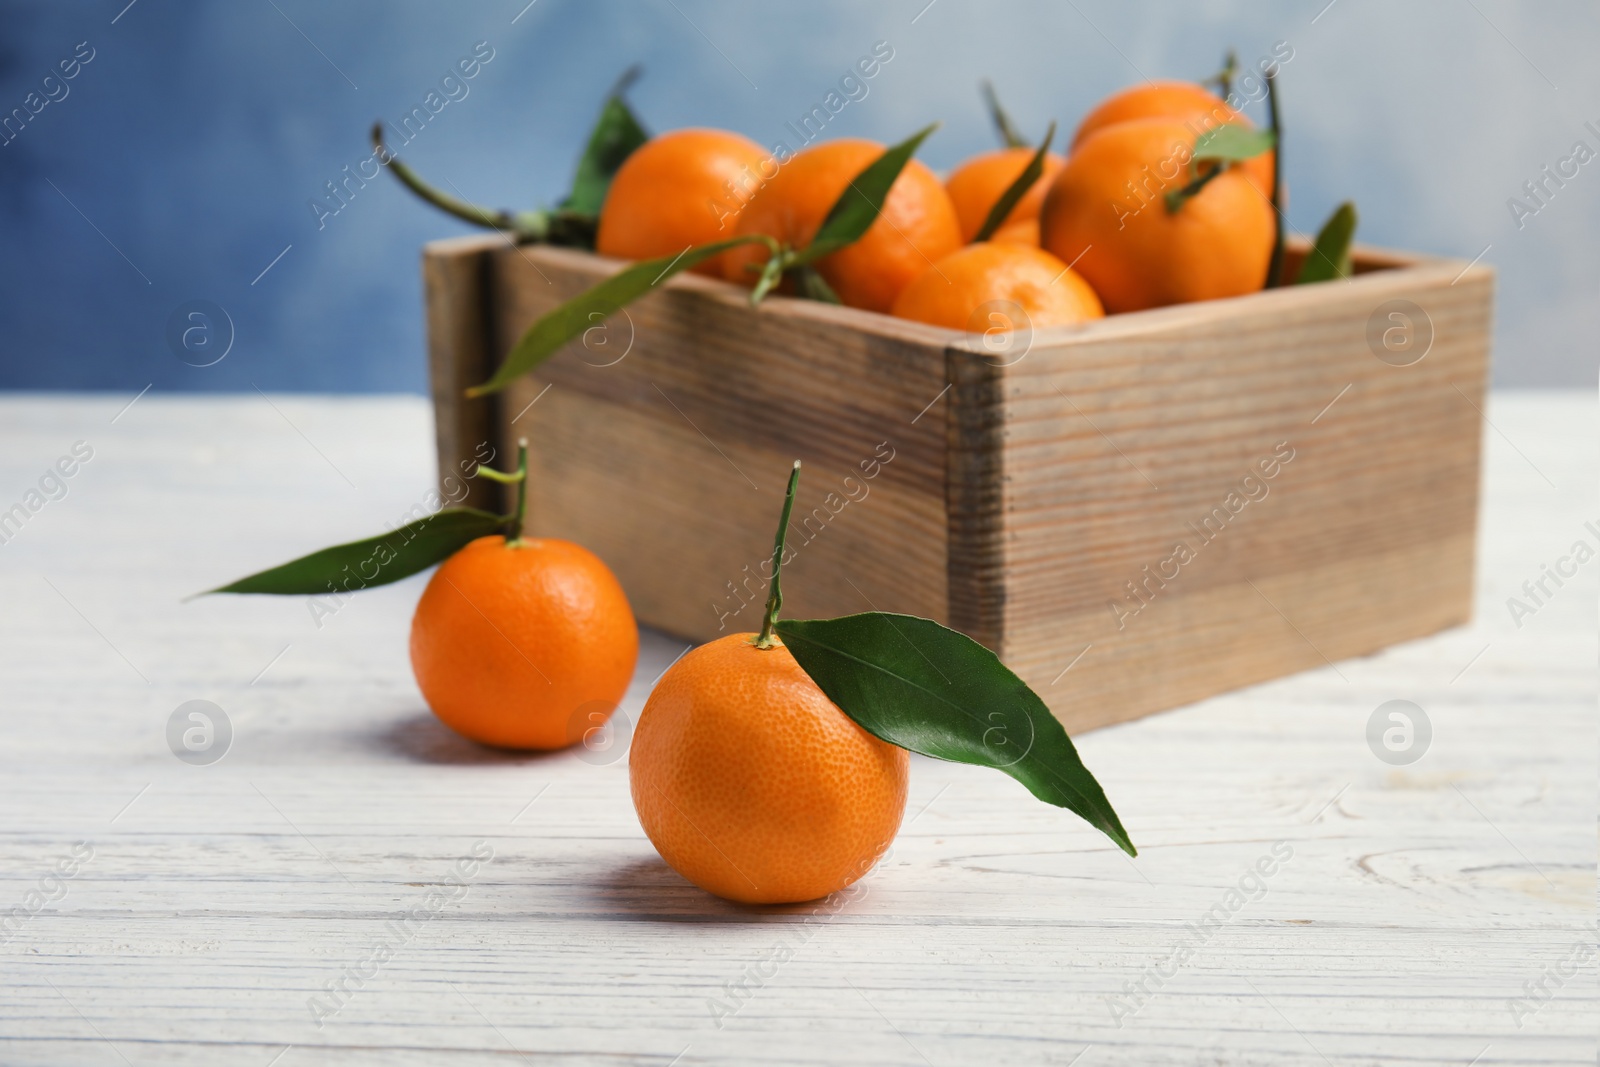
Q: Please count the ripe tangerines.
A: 8